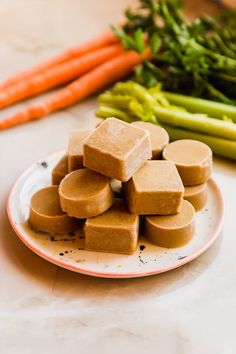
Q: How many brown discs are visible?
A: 6